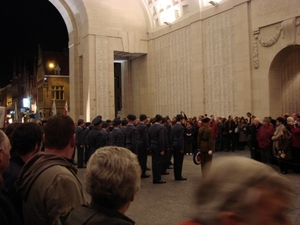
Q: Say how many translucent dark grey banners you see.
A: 0